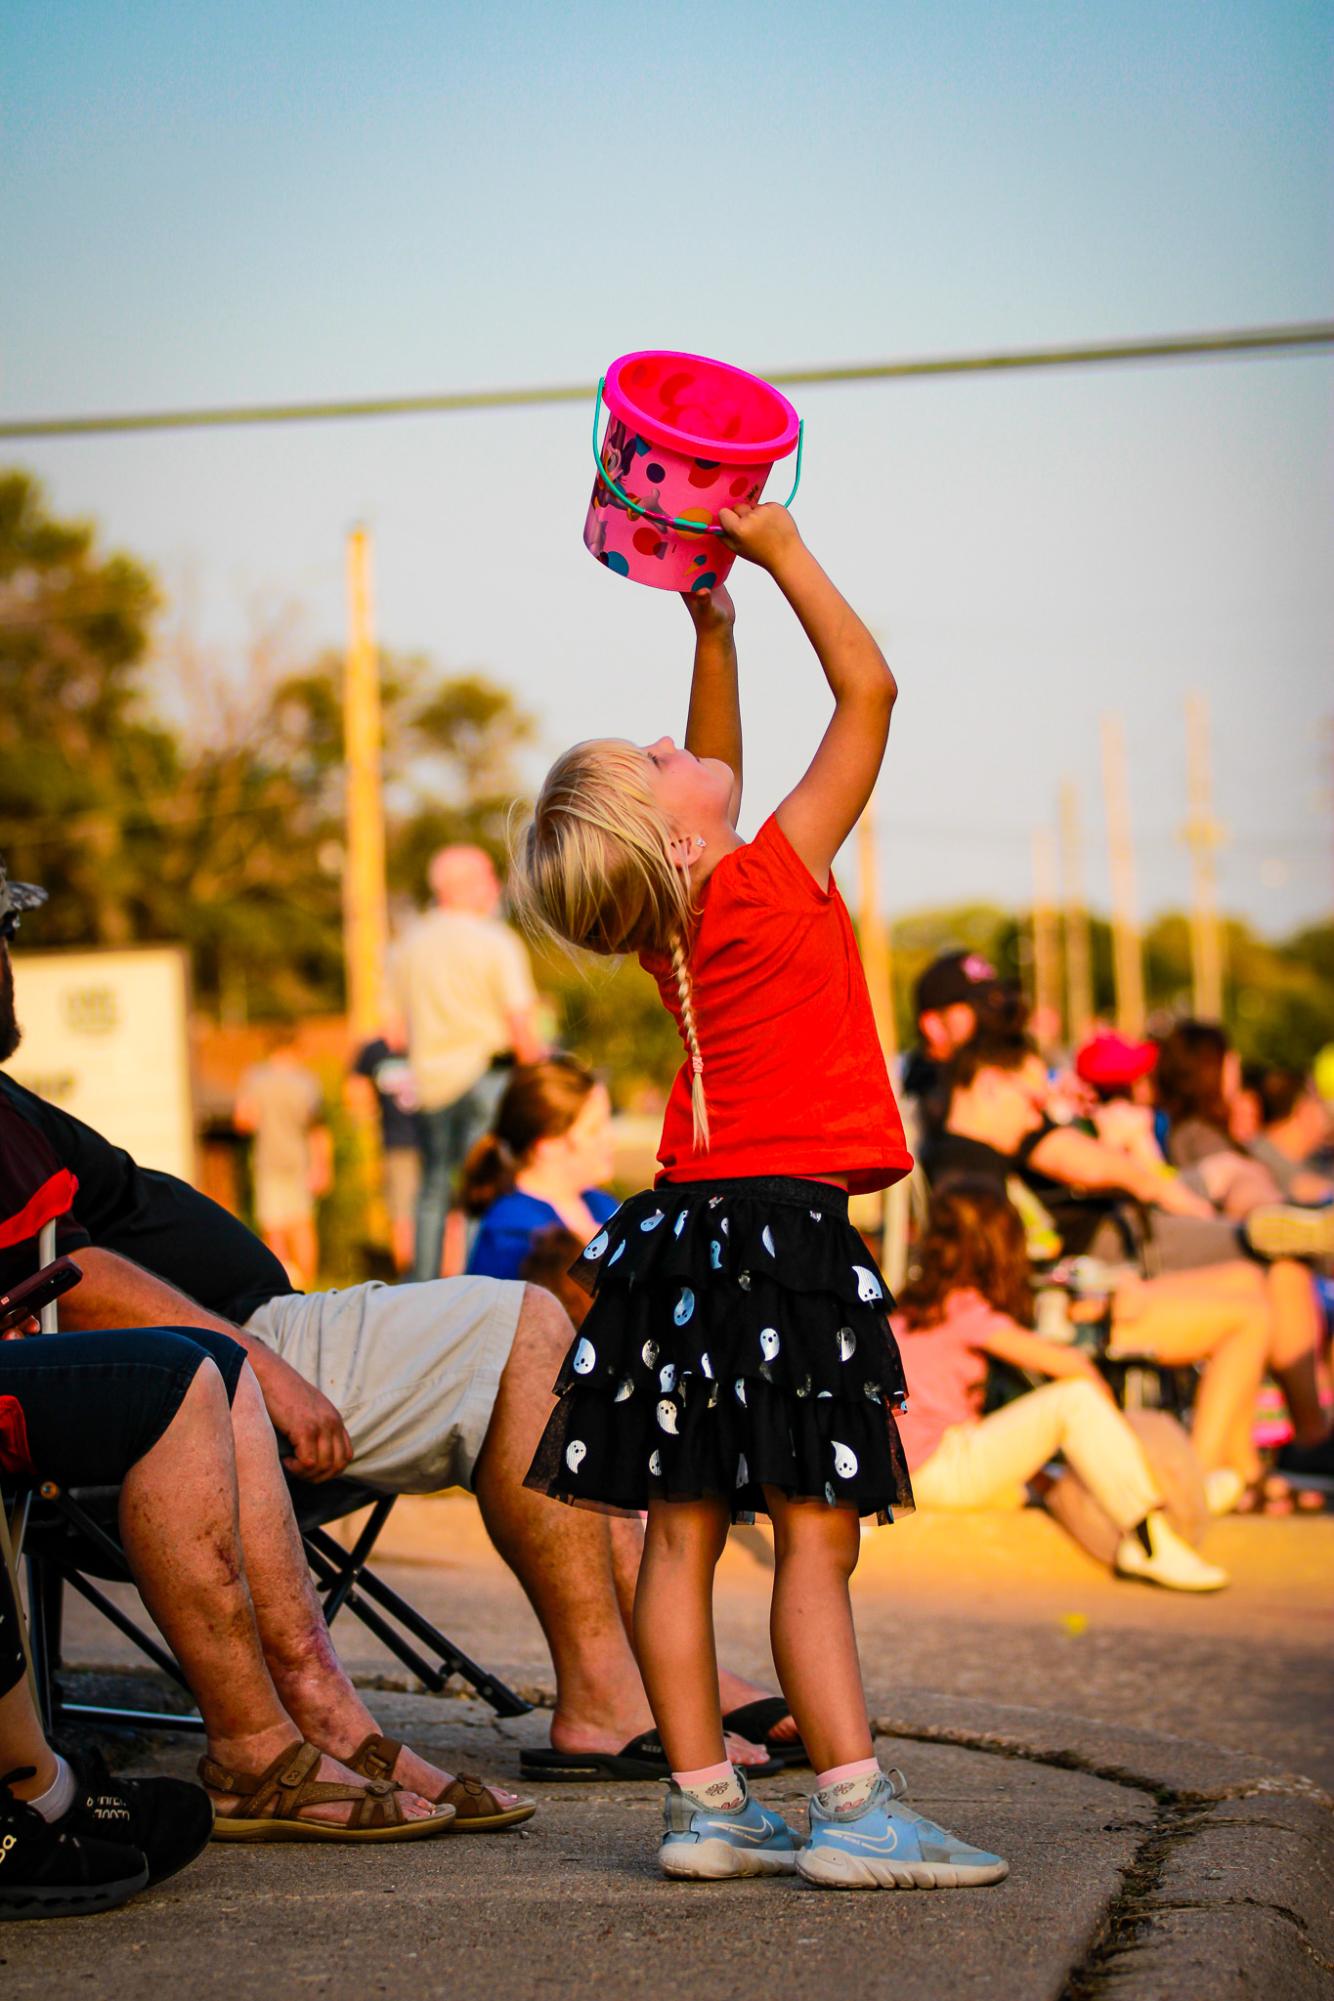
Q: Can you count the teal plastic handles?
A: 1